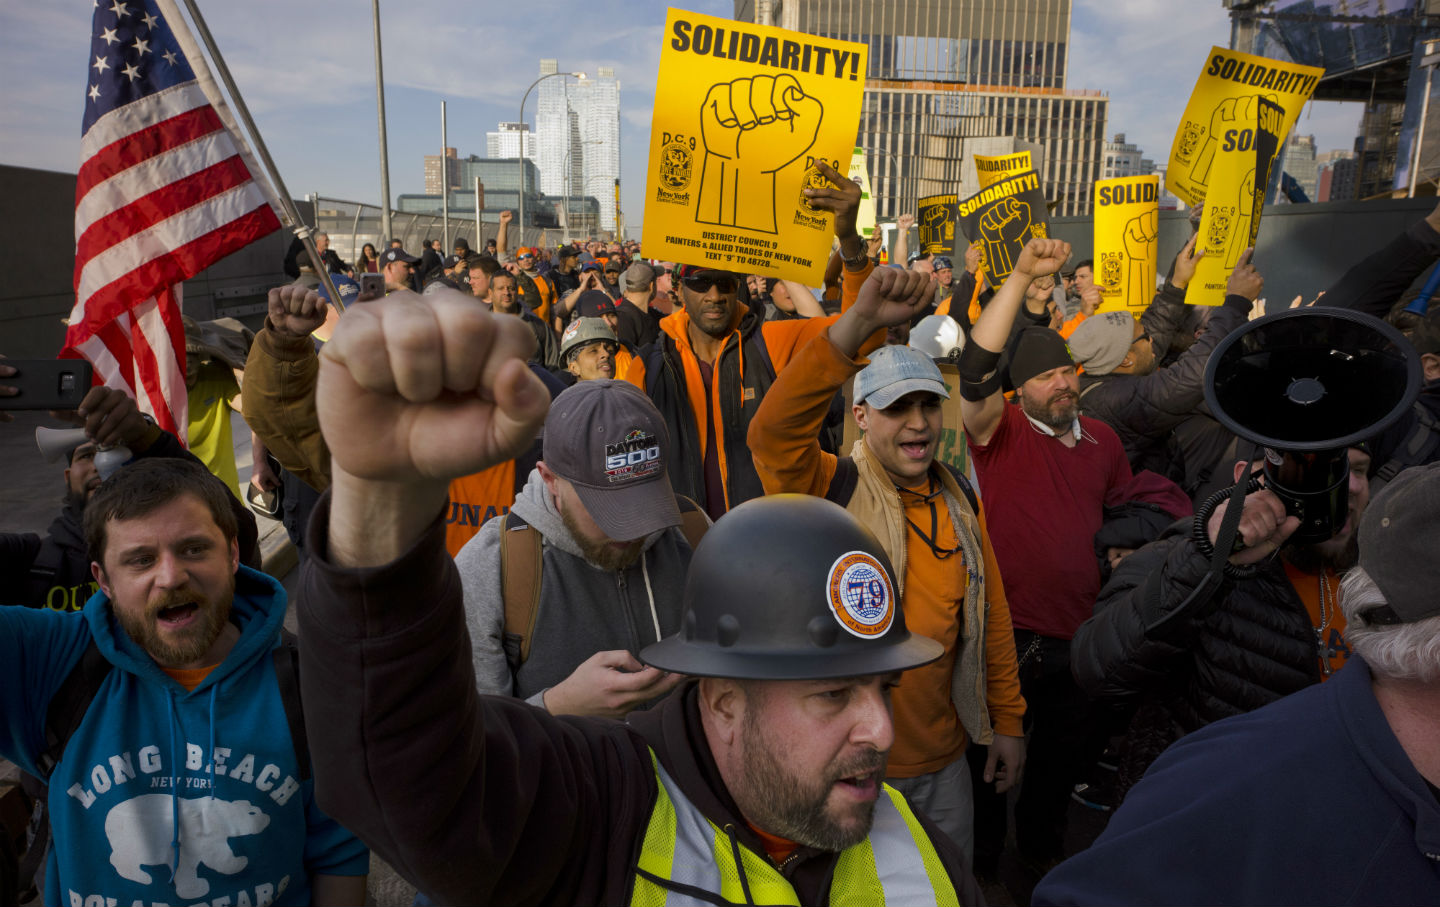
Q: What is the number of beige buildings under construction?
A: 1